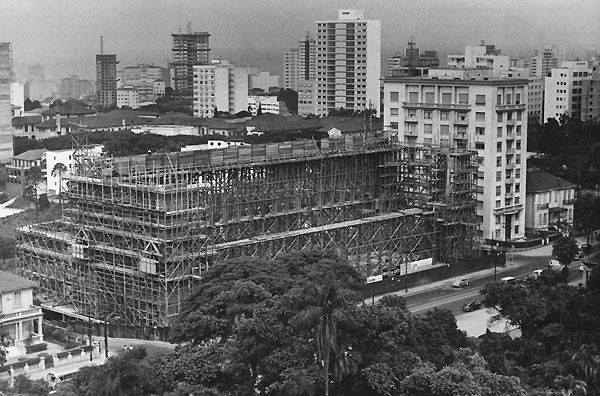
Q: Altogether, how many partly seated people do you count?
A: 0